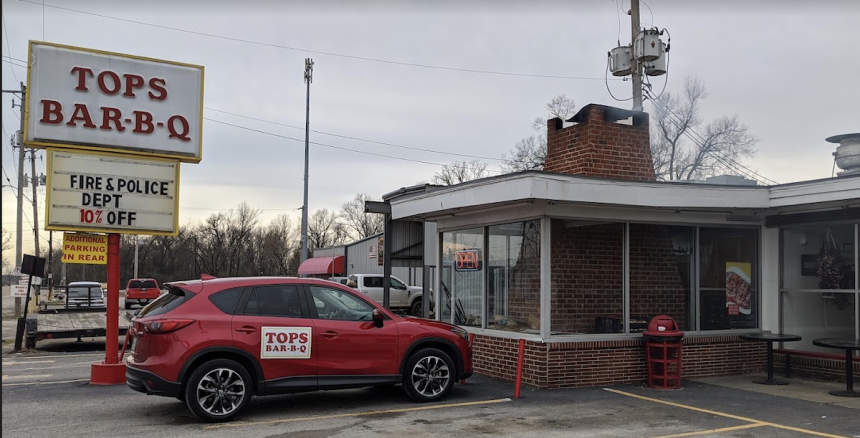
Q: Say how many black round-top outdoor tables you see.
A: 2